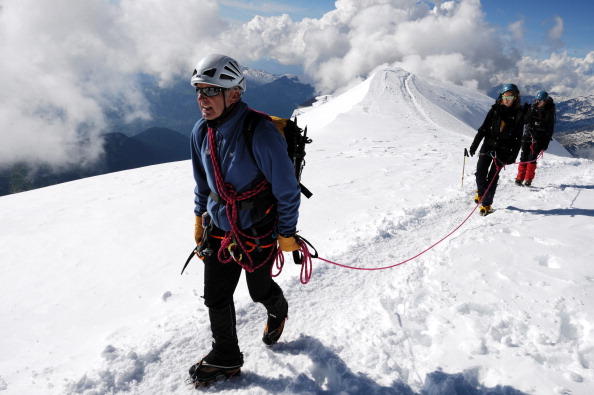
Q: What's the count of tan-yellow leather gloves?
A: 2